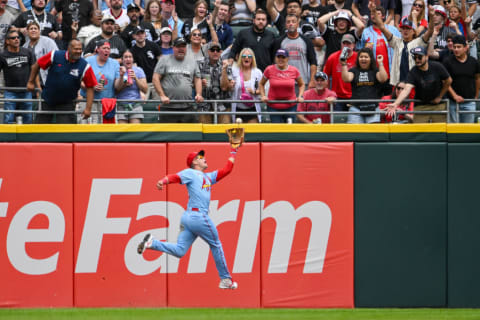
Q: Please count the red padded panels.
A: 4